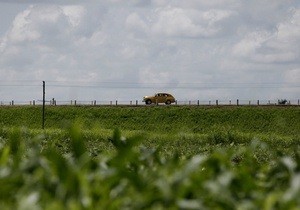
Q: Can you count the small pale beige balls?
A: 0